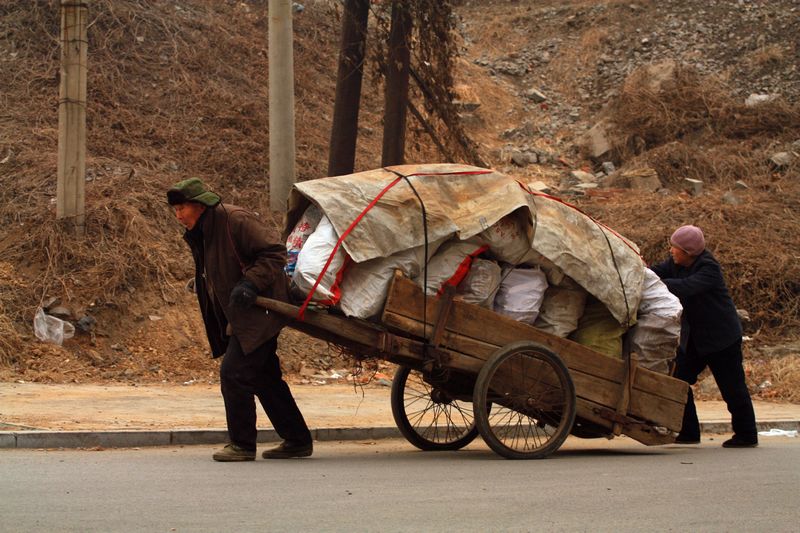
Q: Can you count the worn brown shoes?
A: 2